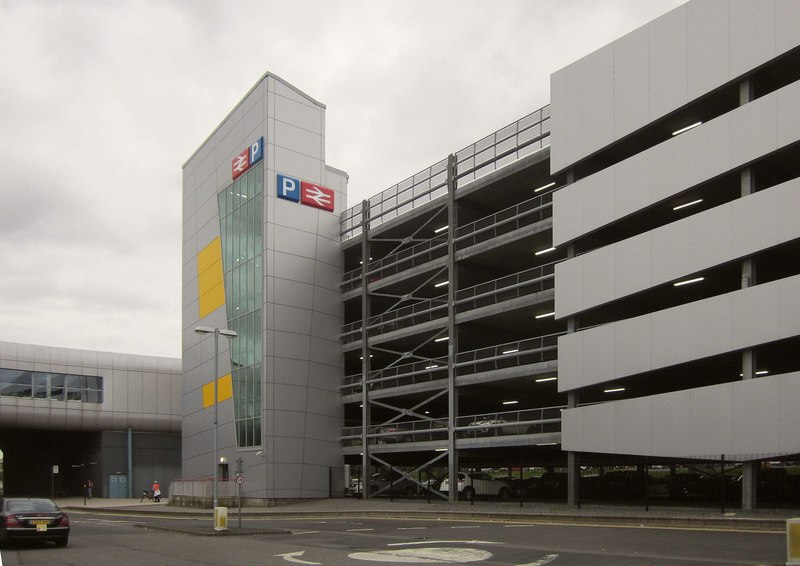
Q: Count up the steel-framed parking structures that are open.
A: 1